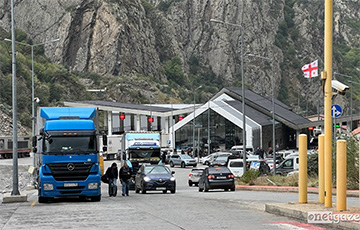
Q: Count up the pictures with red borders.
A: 0